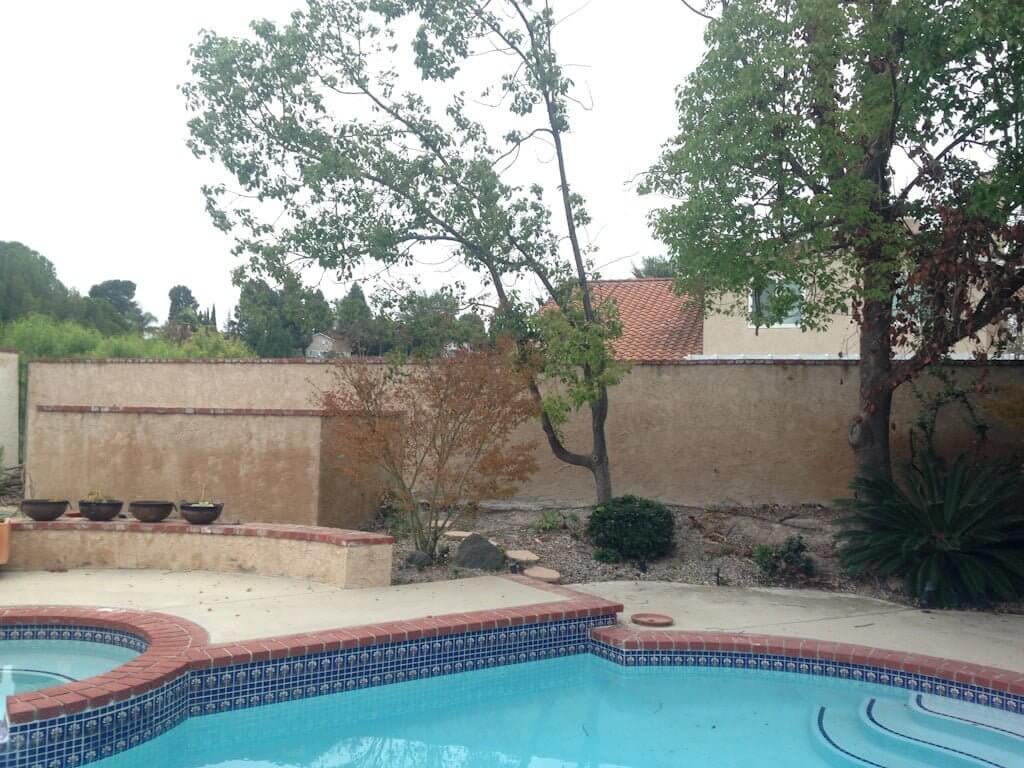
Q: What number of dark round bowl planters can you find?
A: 4